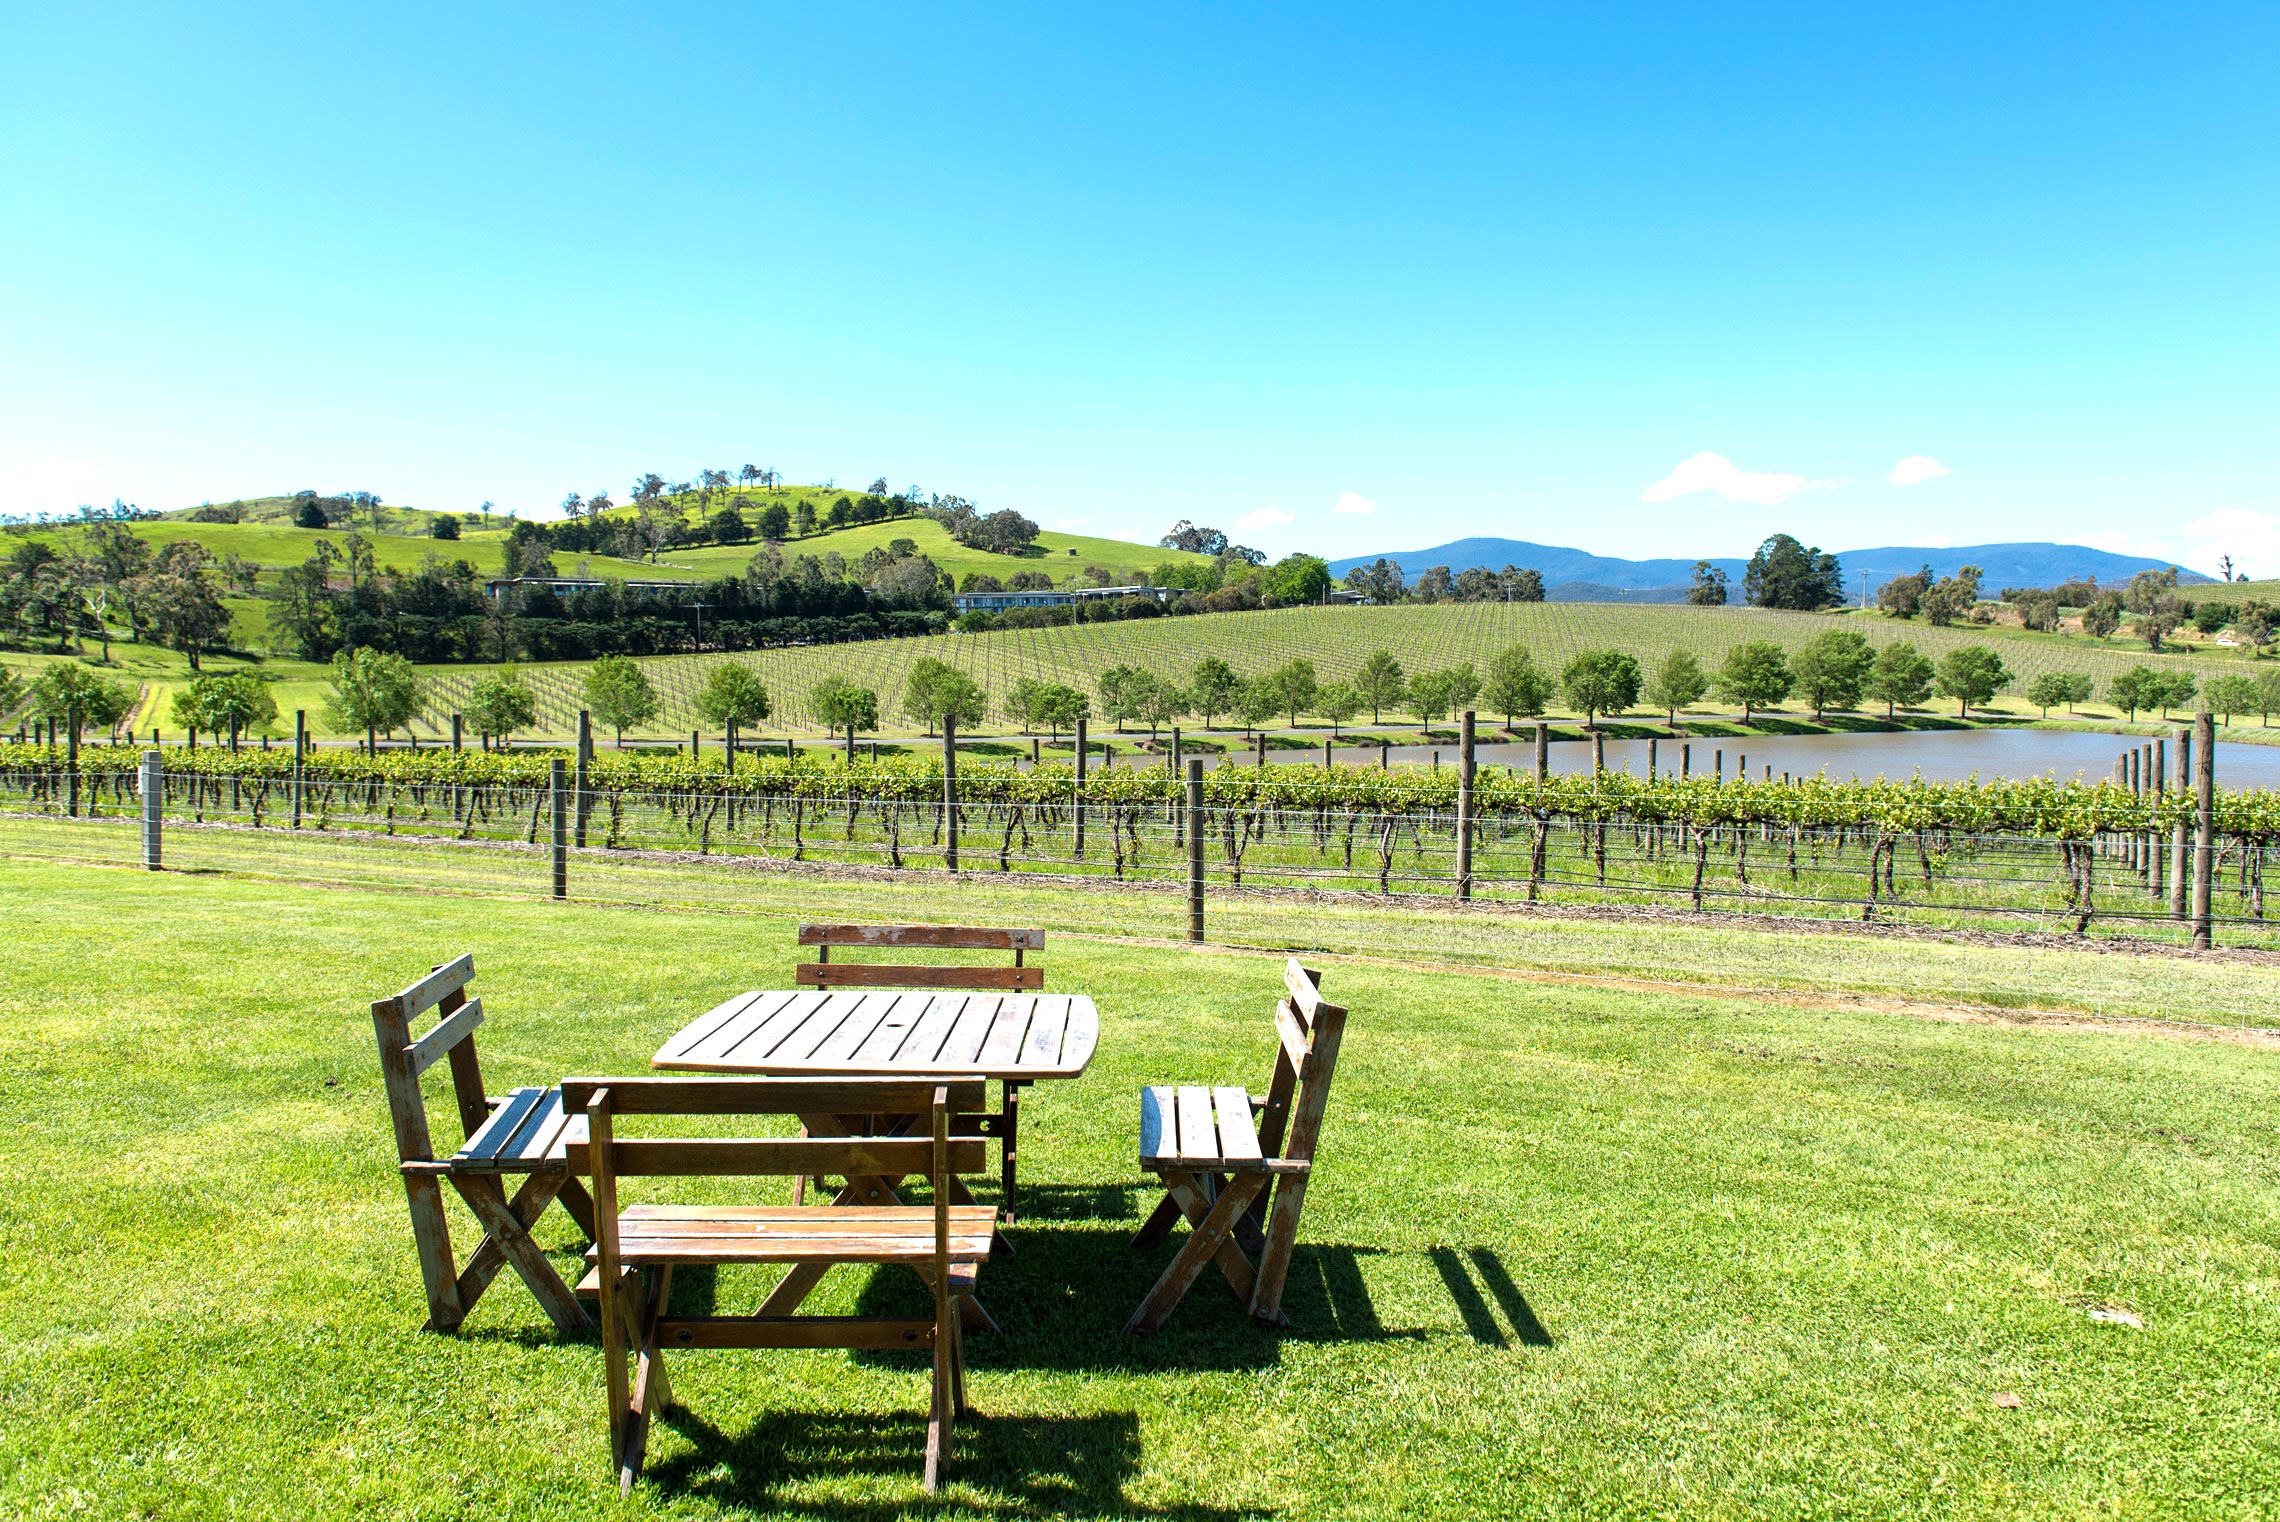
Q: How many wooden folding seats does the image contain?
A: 4